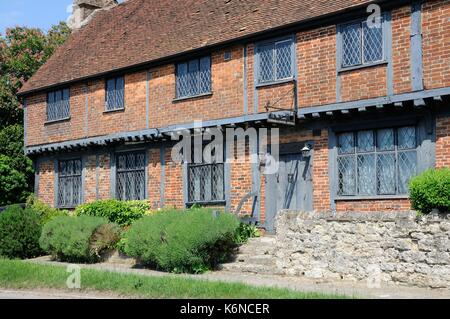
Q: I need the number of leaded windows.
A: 9